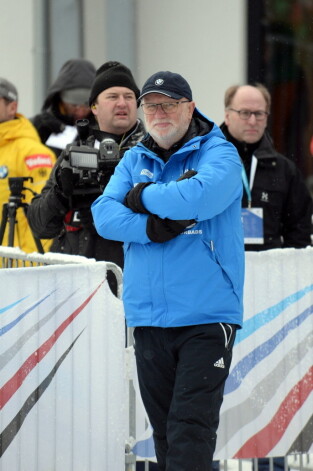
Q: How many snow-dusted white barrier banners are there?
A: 2